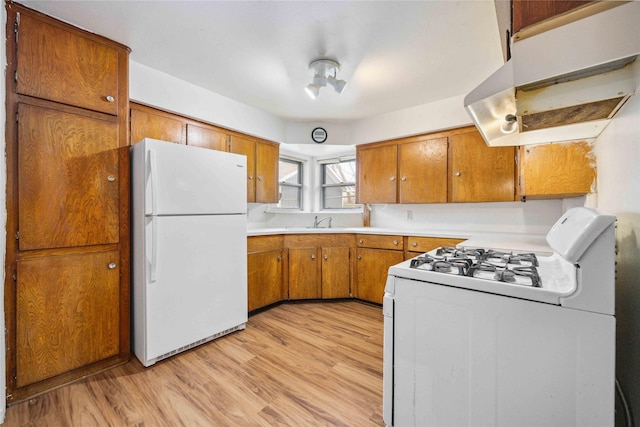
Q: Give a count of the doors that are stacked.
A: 3